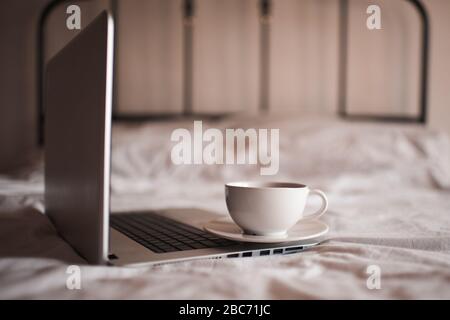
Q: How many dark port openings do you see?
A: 5